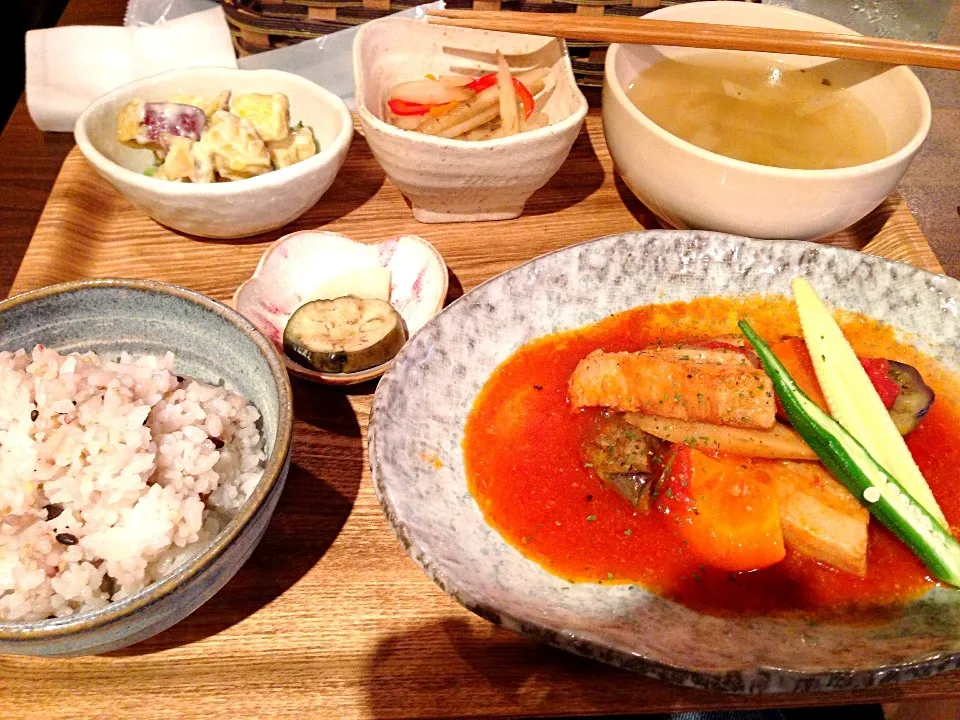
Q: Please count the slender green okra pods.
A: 1